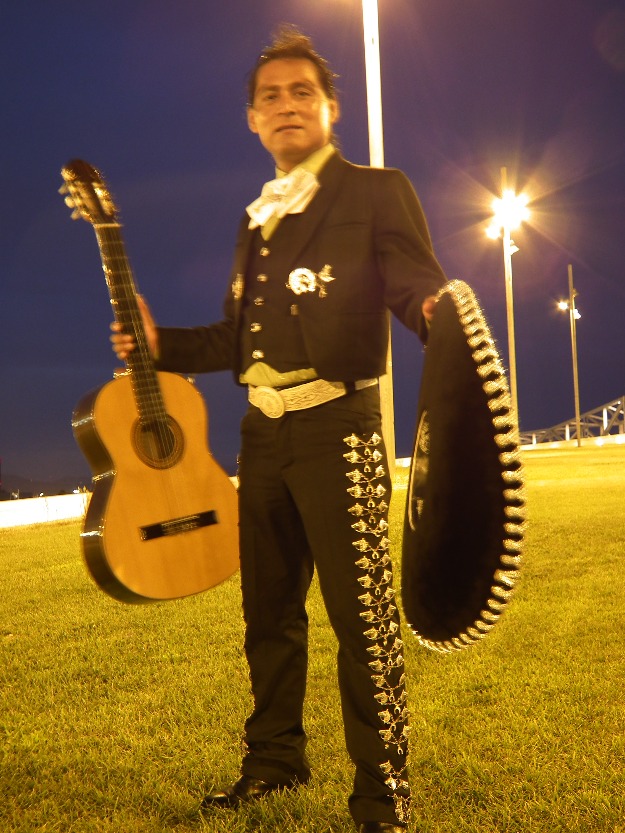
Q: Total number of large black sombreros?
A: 1